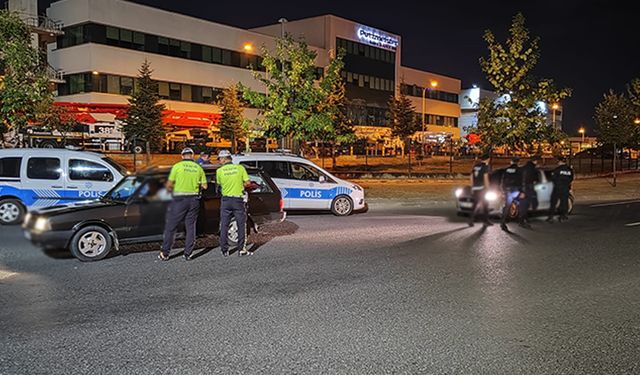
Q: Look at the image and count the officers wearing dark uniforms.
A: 4